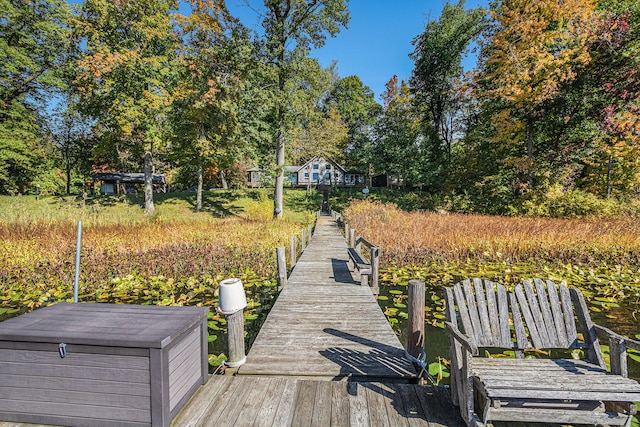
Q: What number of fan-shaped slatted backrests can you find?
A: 2